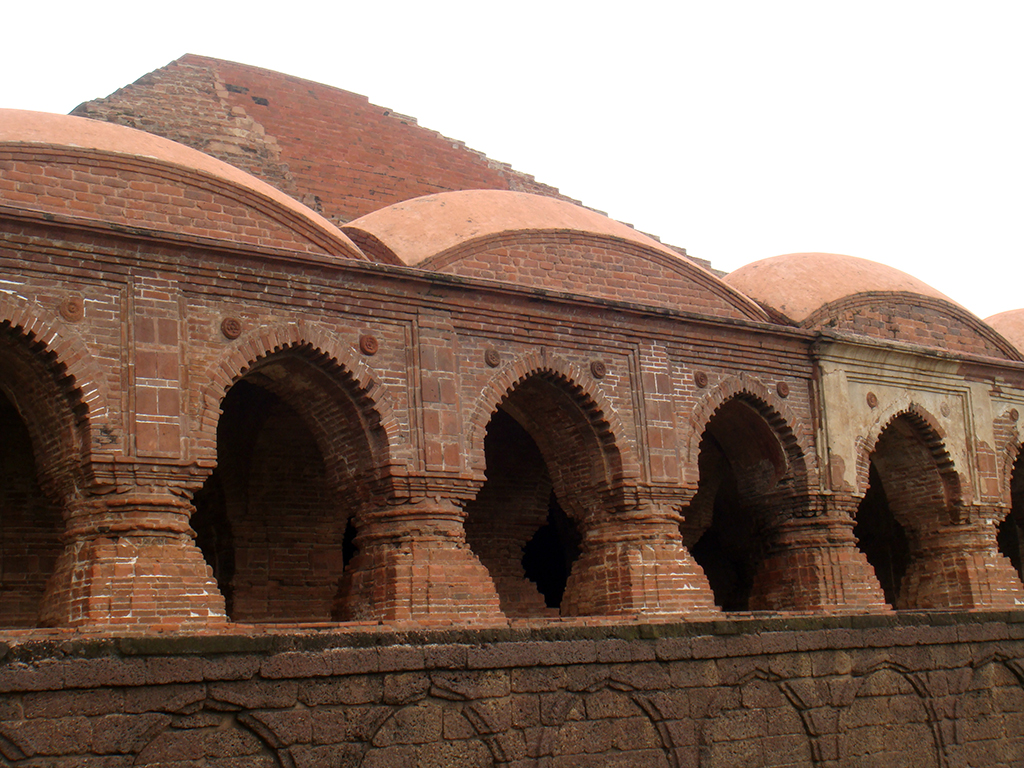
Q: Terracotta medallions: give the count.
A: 10